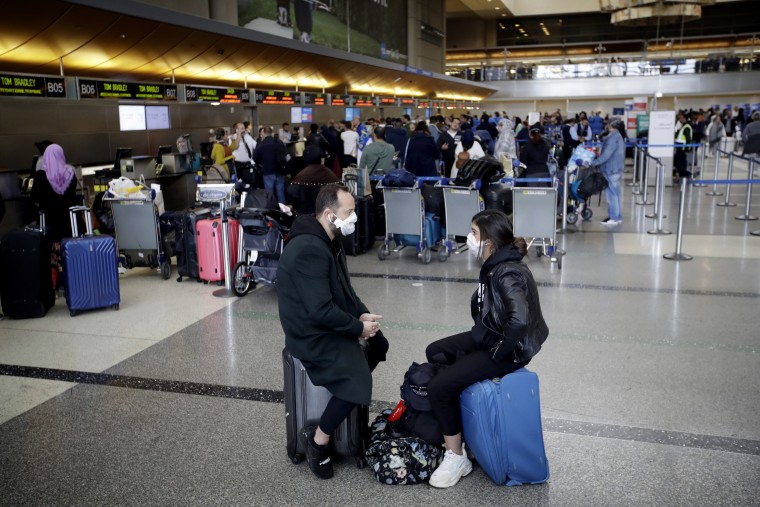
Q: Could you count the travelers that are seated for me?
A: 2